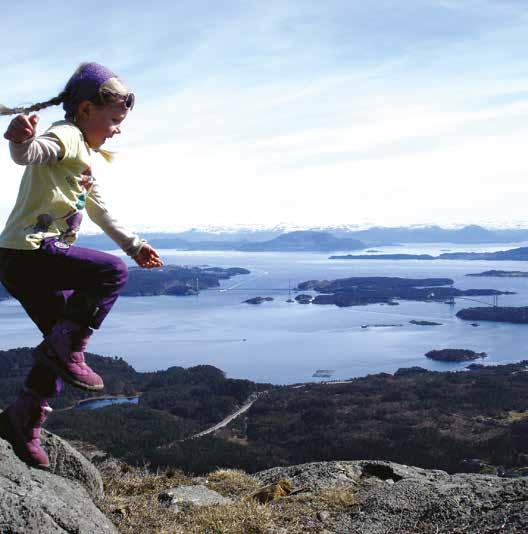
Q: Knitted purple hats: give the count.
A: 1